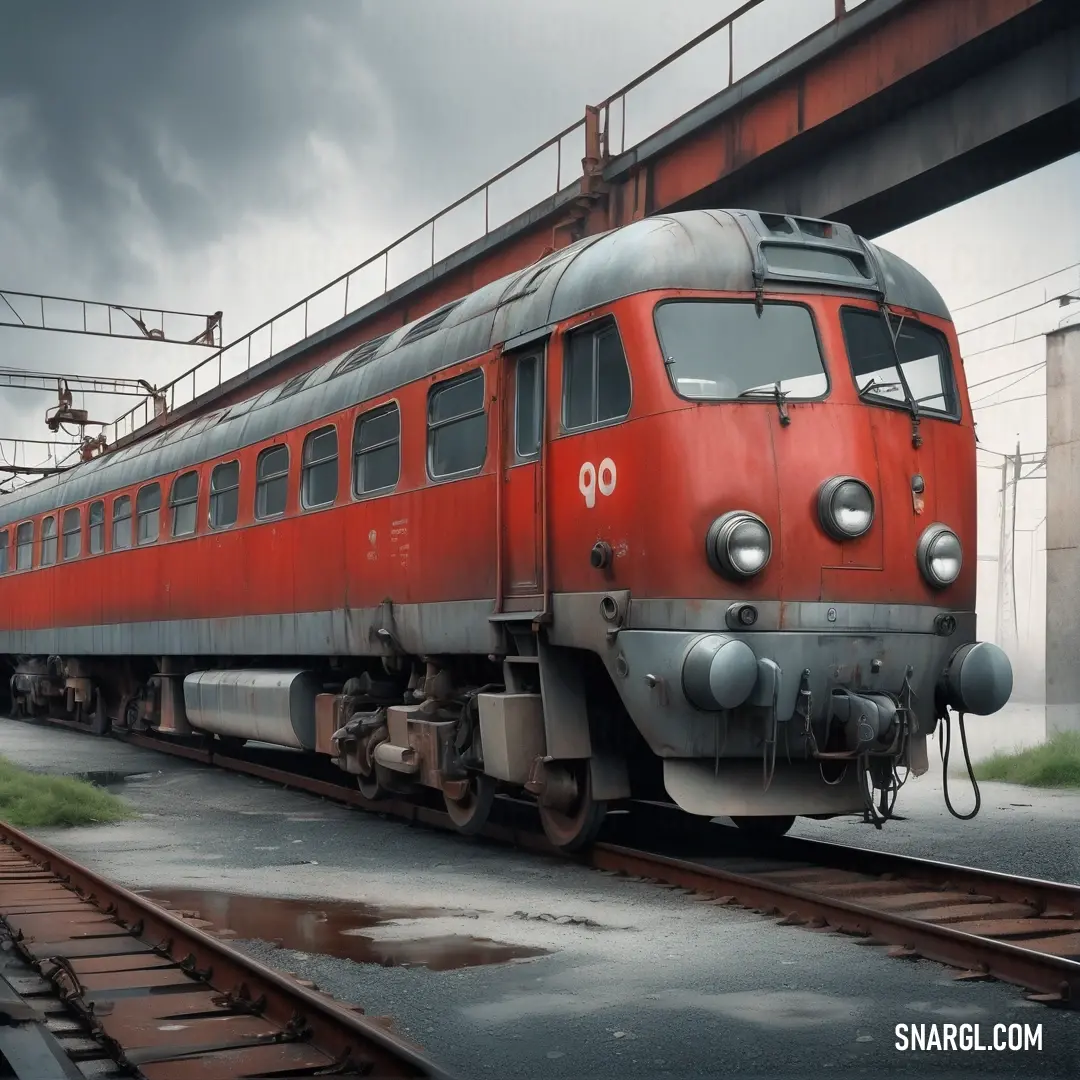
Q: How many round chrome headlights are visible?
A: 3